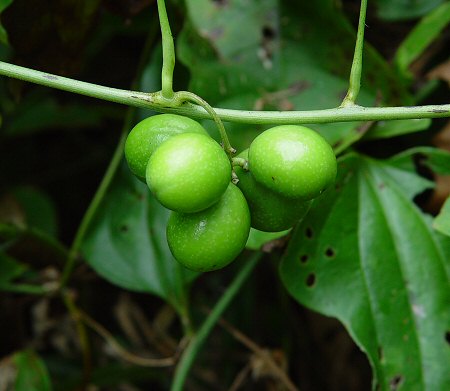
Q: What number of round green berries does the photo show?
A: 5